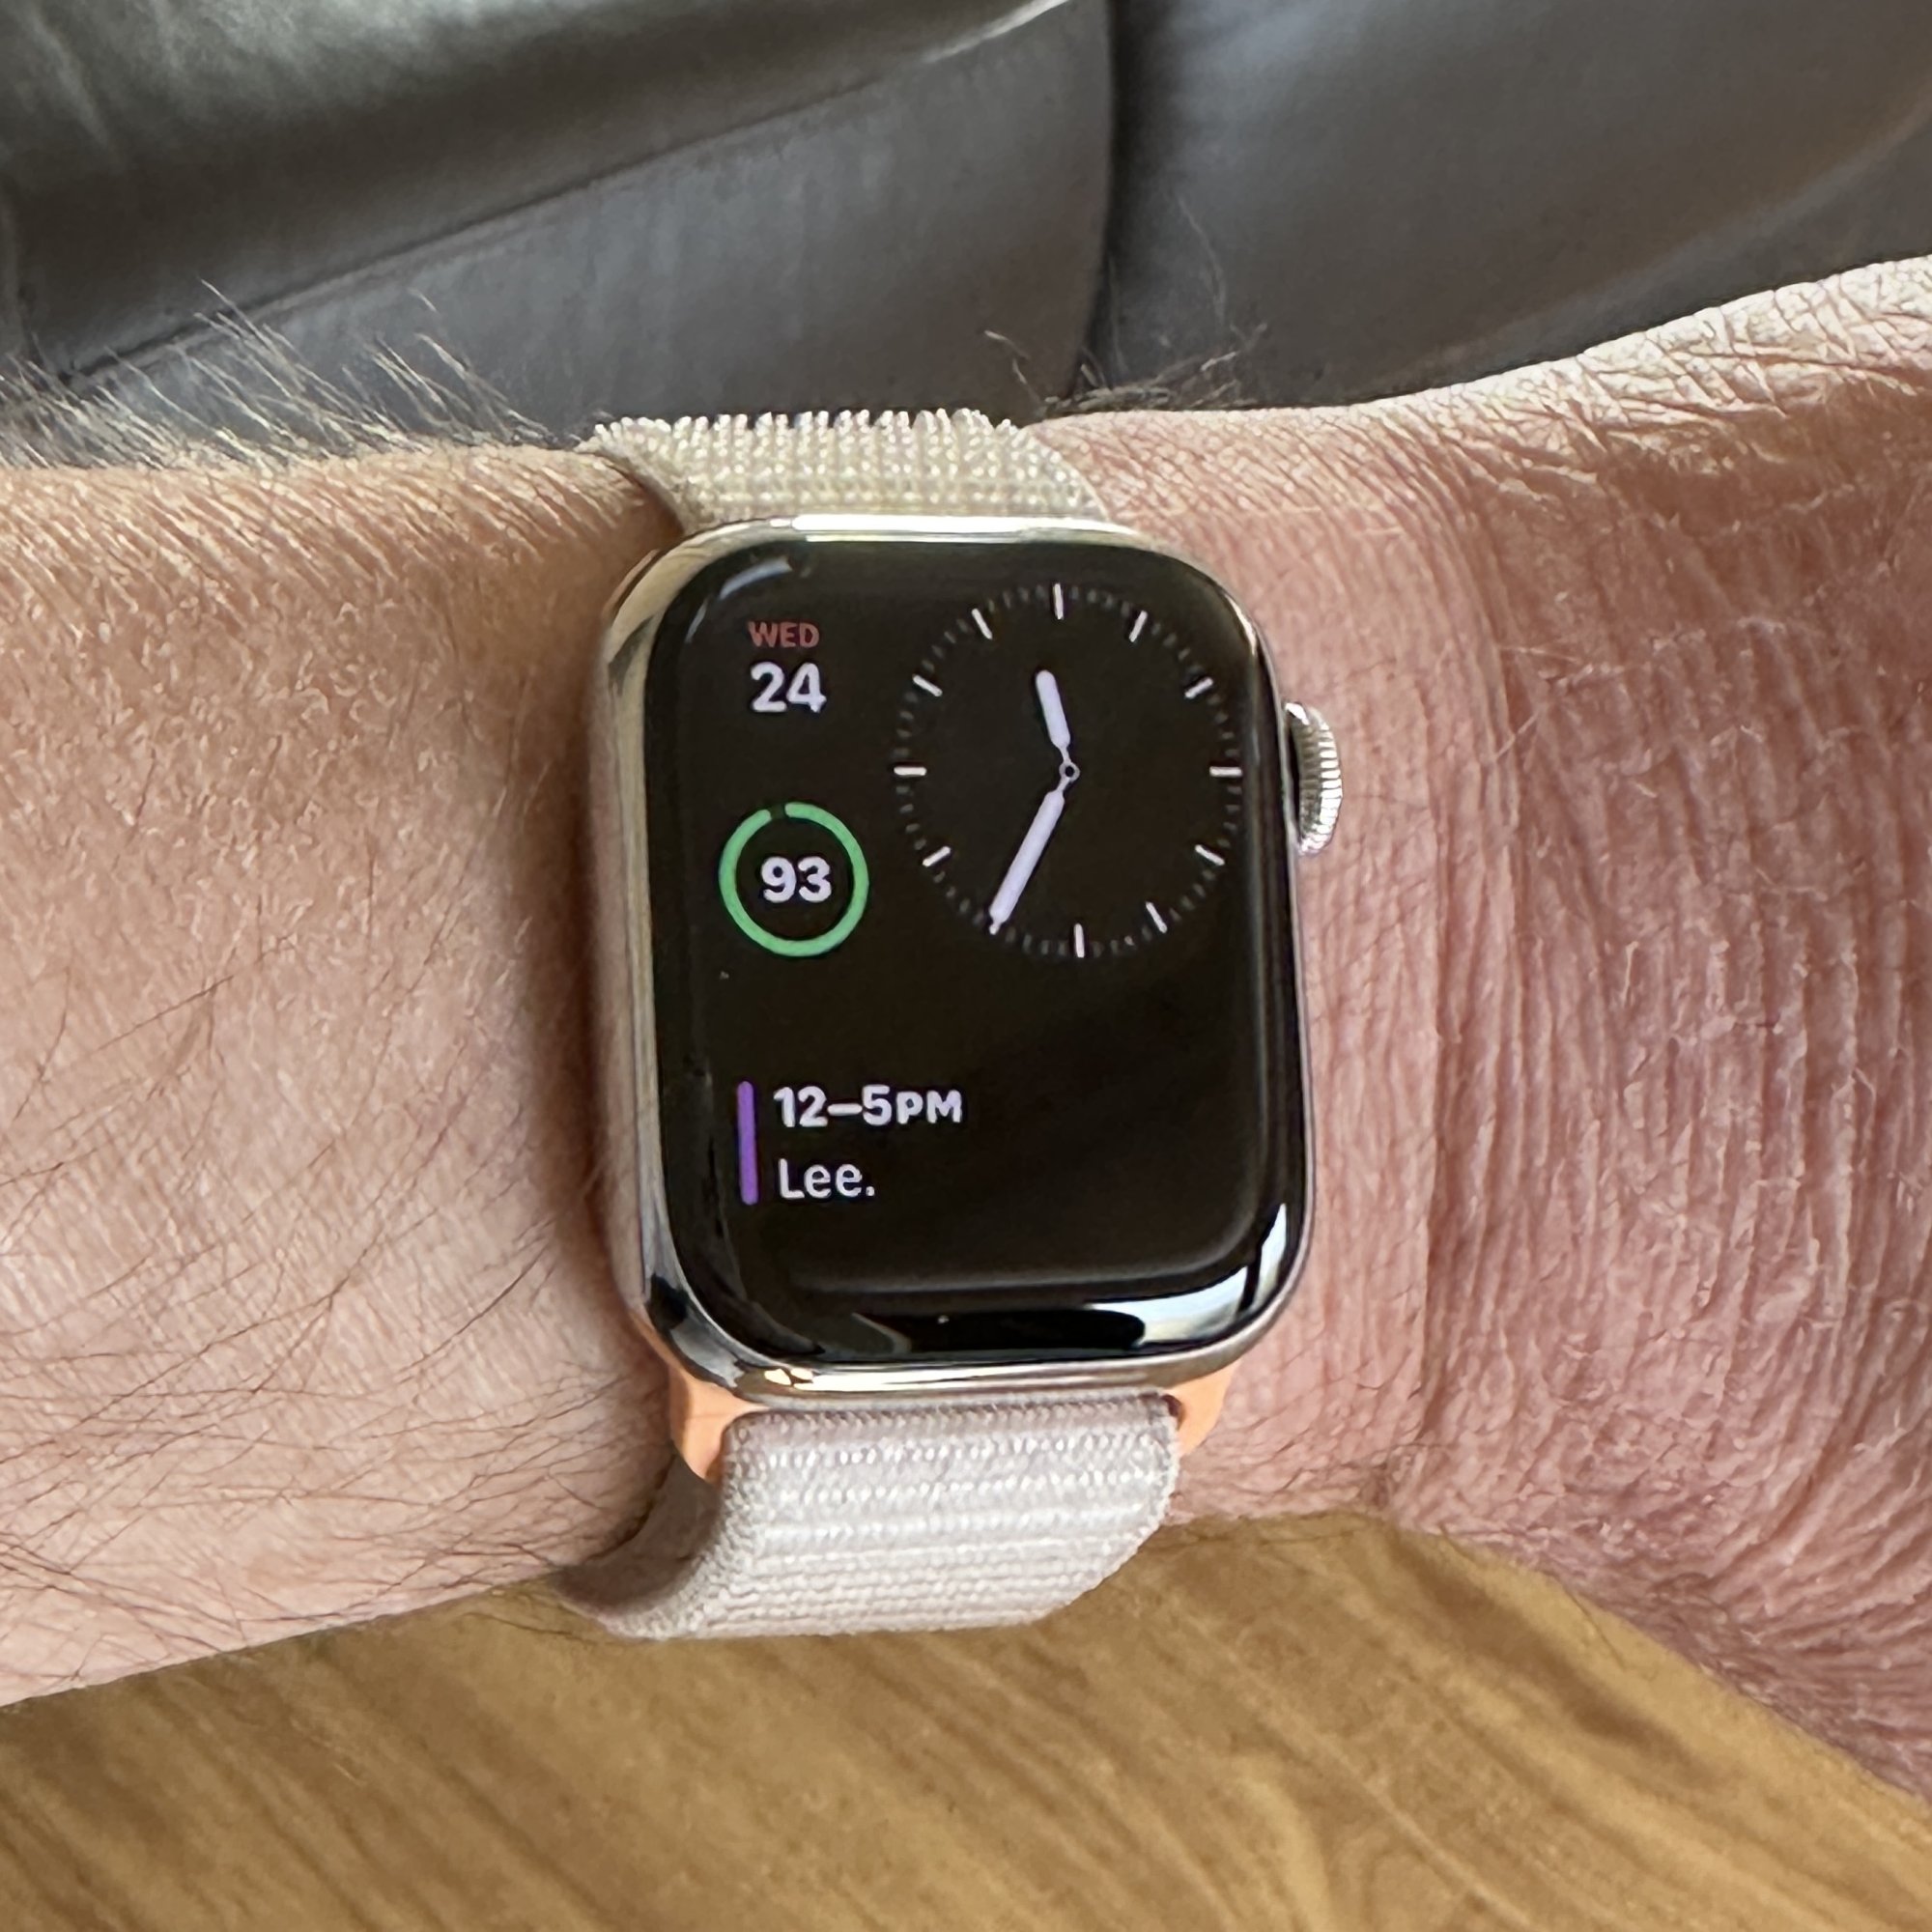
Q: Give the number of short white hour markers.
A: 12